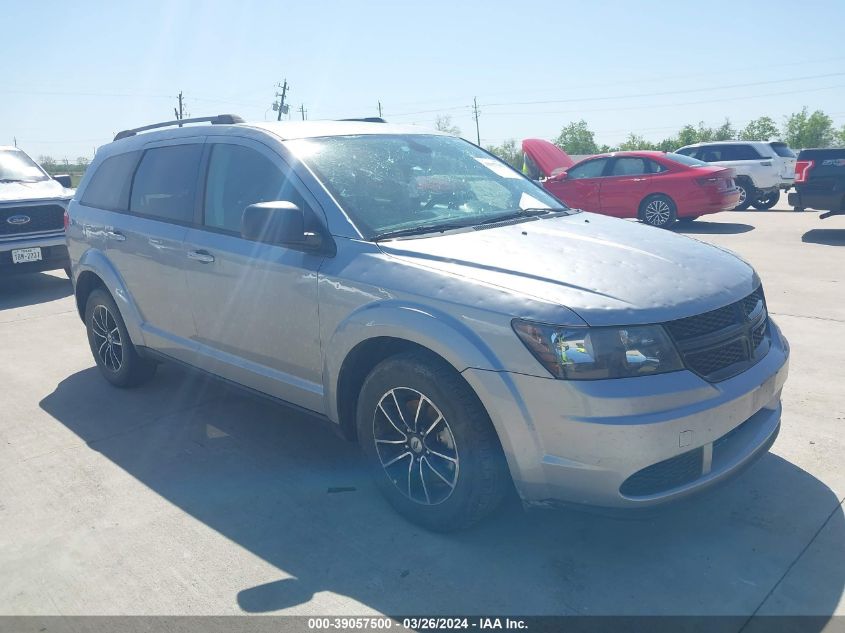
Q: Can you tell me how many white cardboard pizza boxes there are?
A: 0